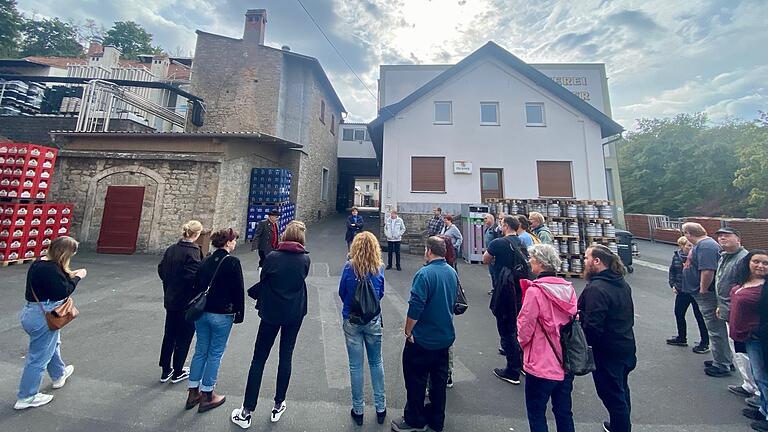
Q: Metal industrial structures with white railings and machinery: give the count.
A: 1